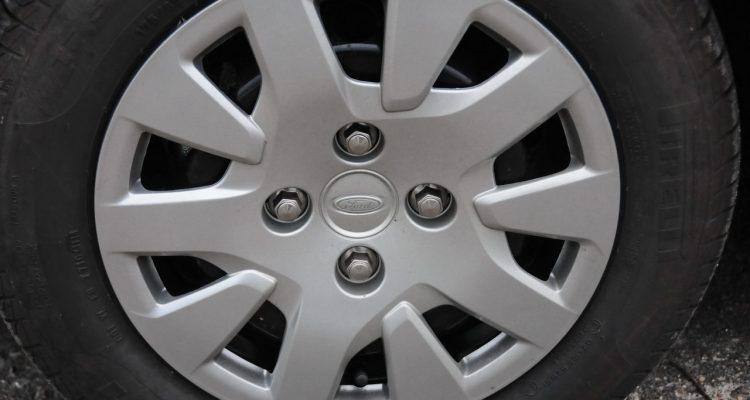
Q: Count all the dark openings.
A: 10